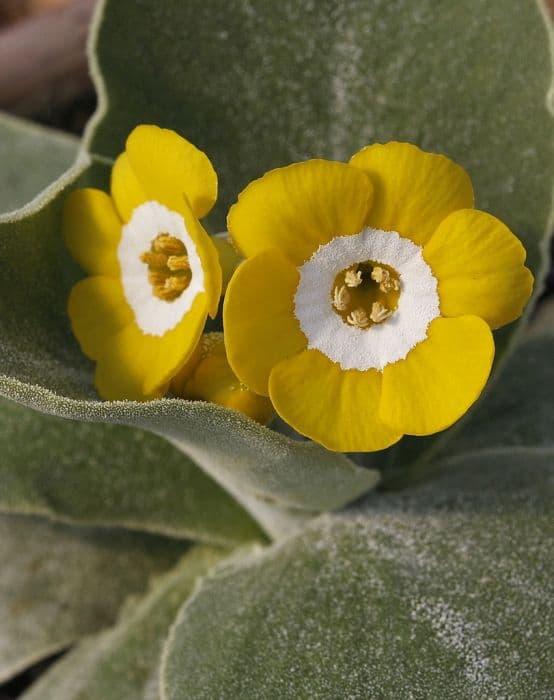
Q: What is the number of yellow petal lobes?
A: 12